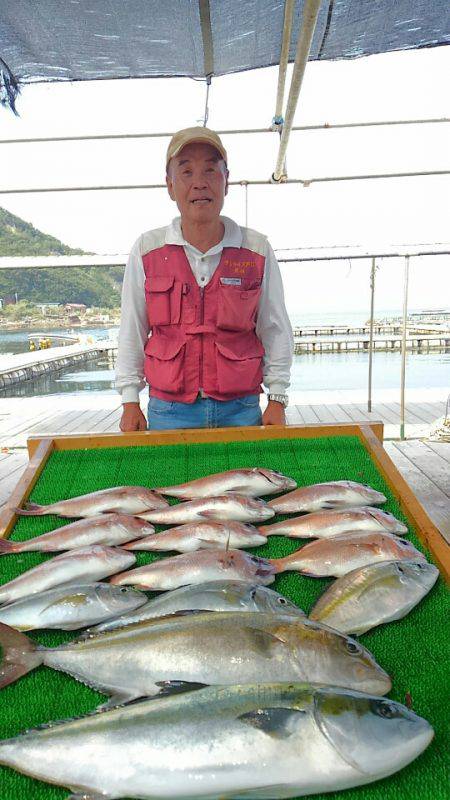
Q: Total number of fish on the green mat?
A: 15